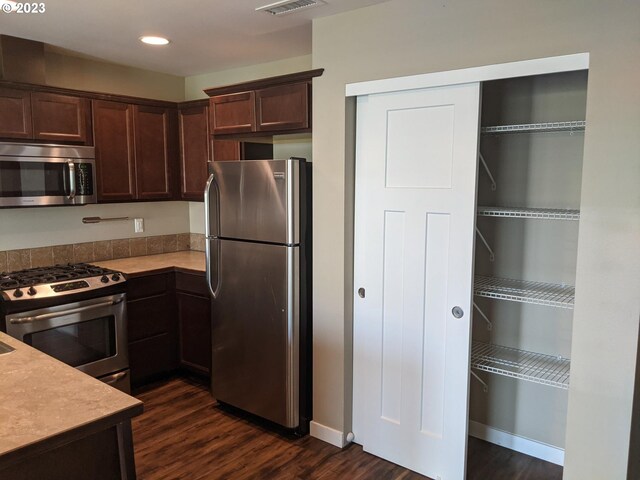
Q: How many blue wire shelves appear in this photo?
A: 0